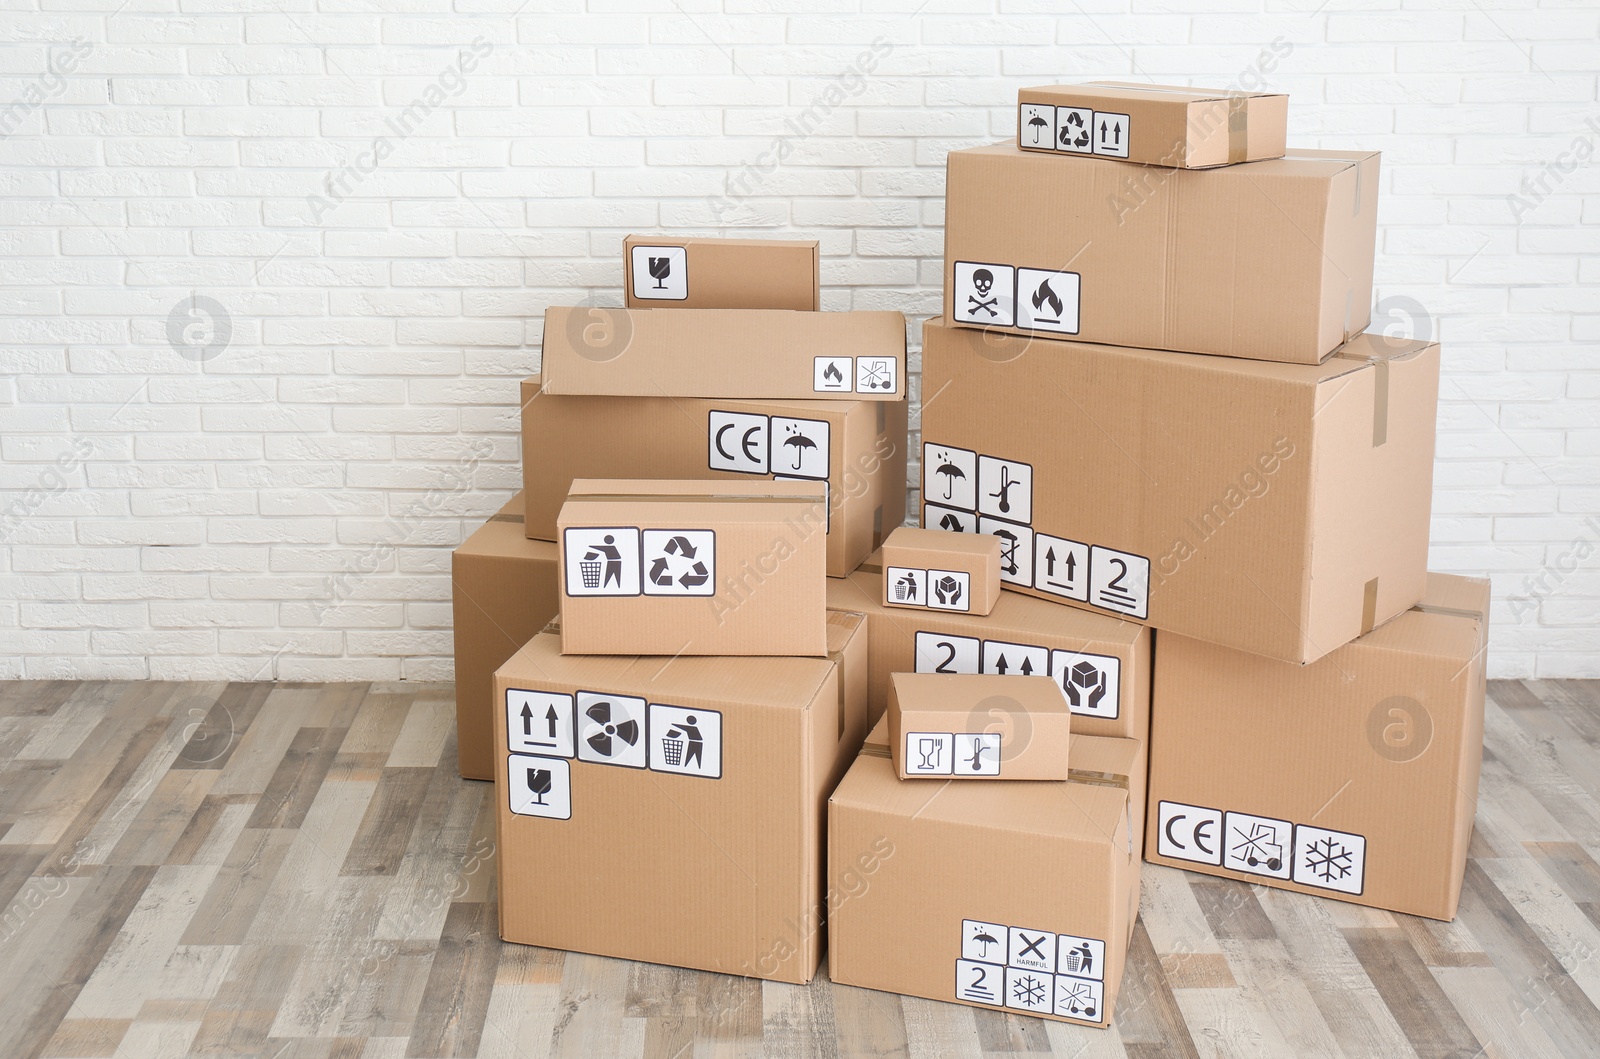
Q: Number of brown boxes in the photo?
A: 14